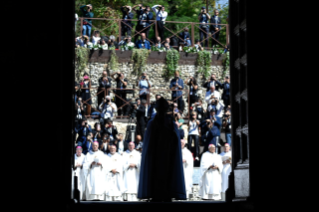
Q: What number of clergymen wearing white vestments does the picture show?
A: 7